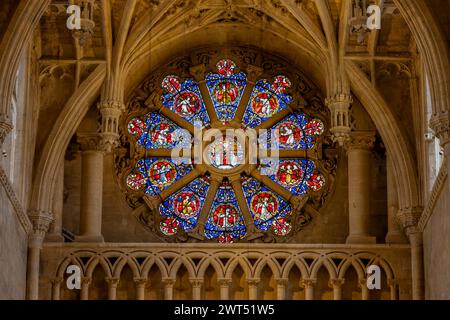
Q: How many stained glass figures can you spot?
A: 11